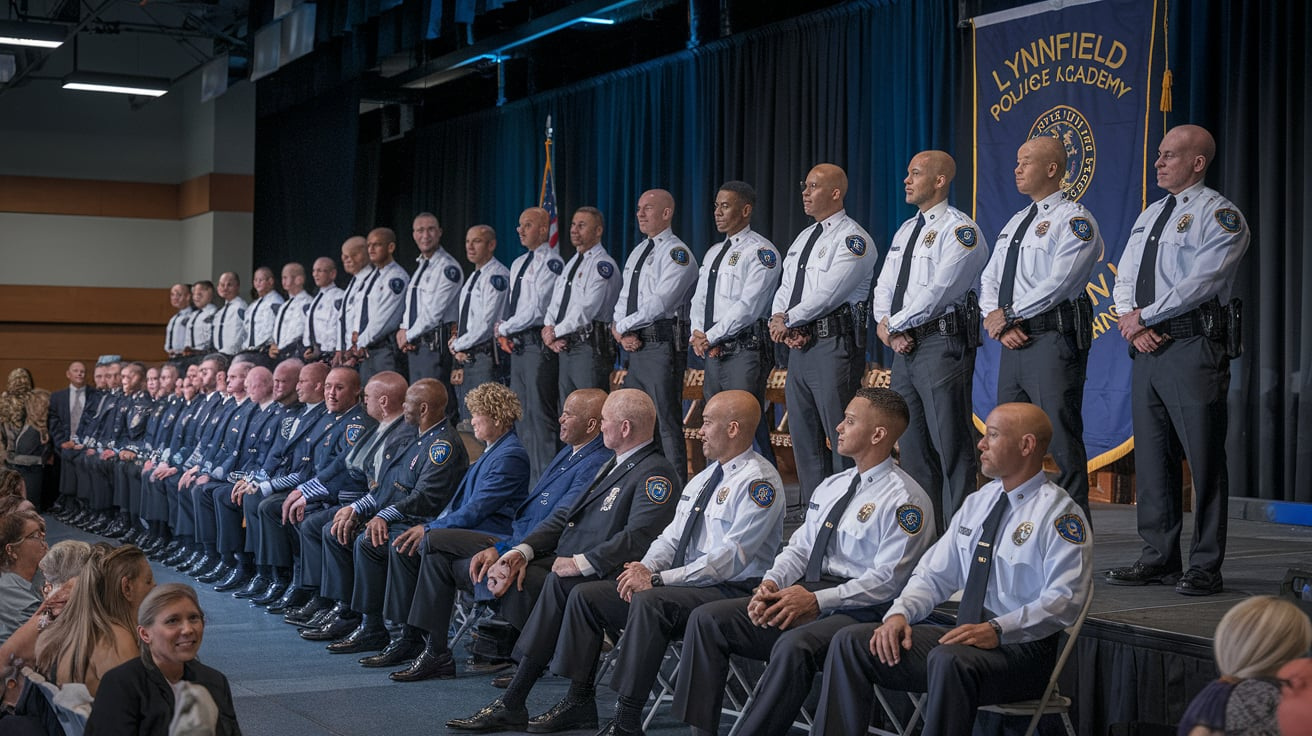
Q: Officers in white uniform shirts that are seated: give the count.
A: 3